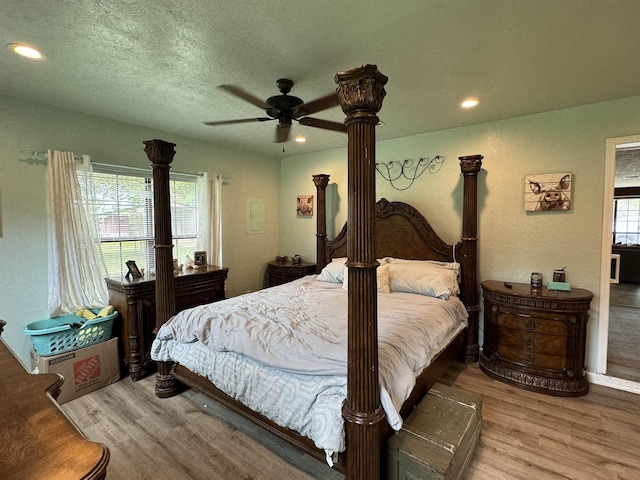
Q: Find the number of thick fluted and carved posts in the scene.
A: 4